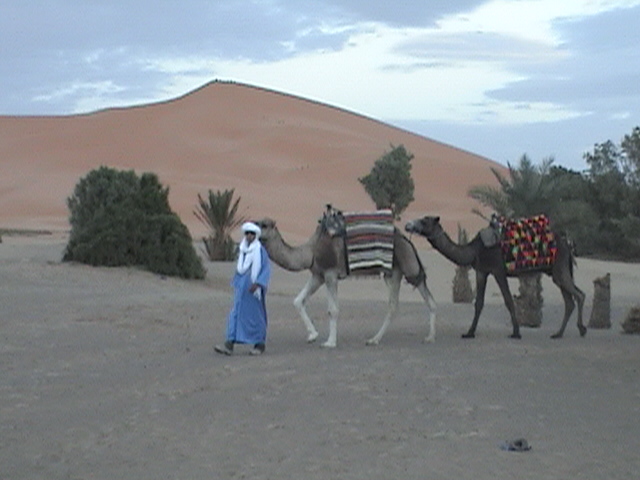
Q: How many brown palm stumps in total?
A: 4